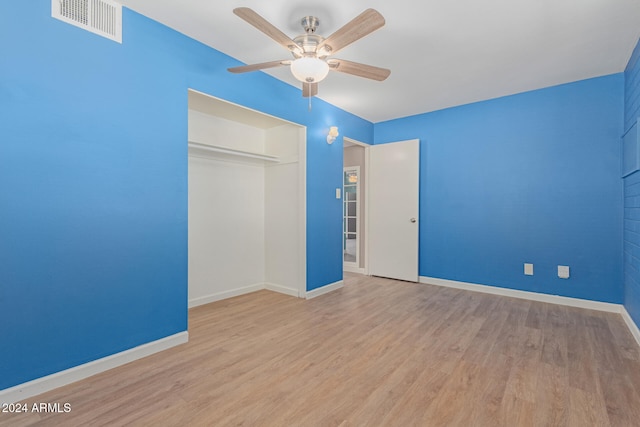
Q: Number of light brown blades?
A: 5